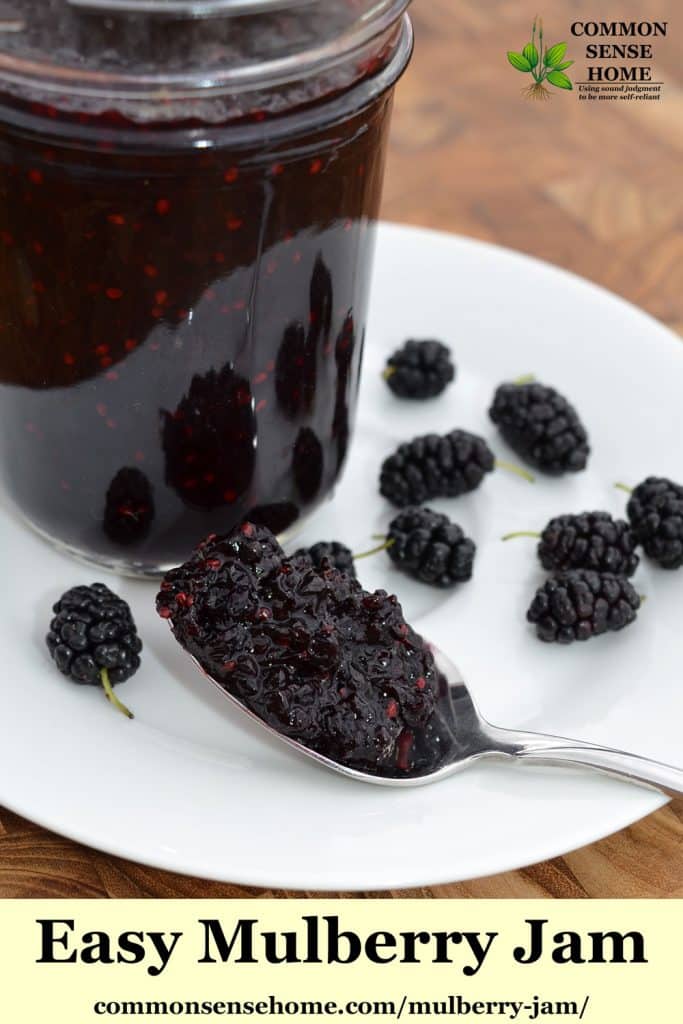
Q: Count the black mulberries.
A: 9